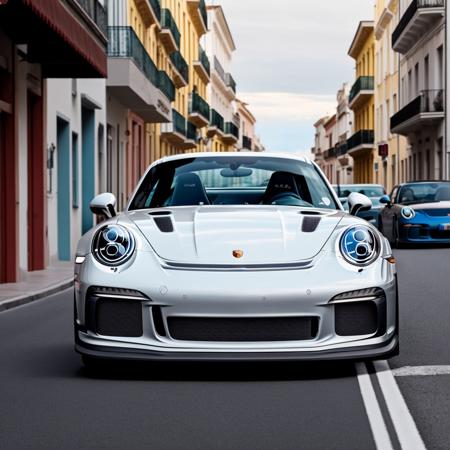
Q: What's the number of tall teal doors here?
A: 2